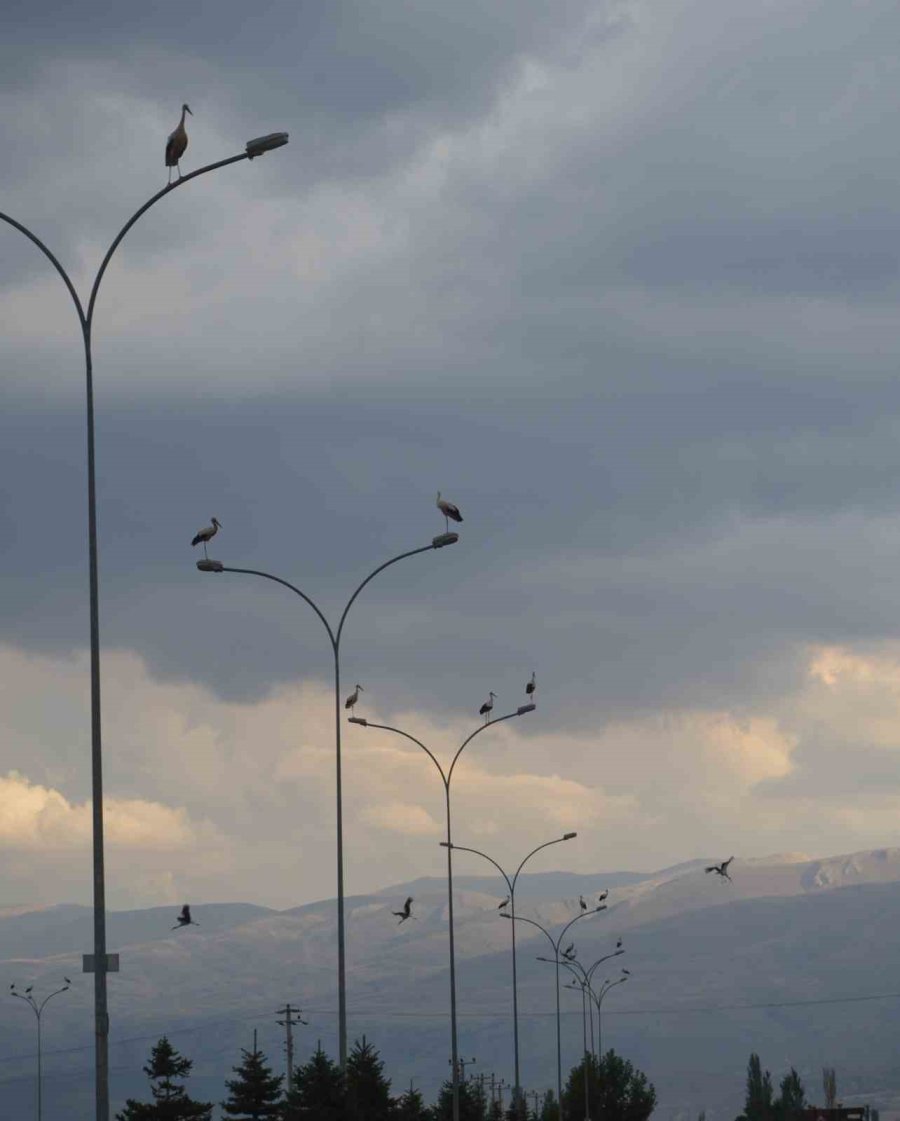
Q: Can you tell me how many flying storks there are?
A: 3